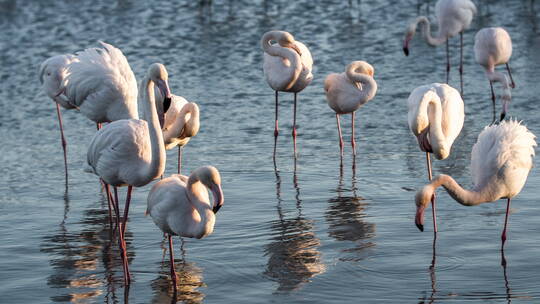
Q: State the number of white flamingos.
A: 11